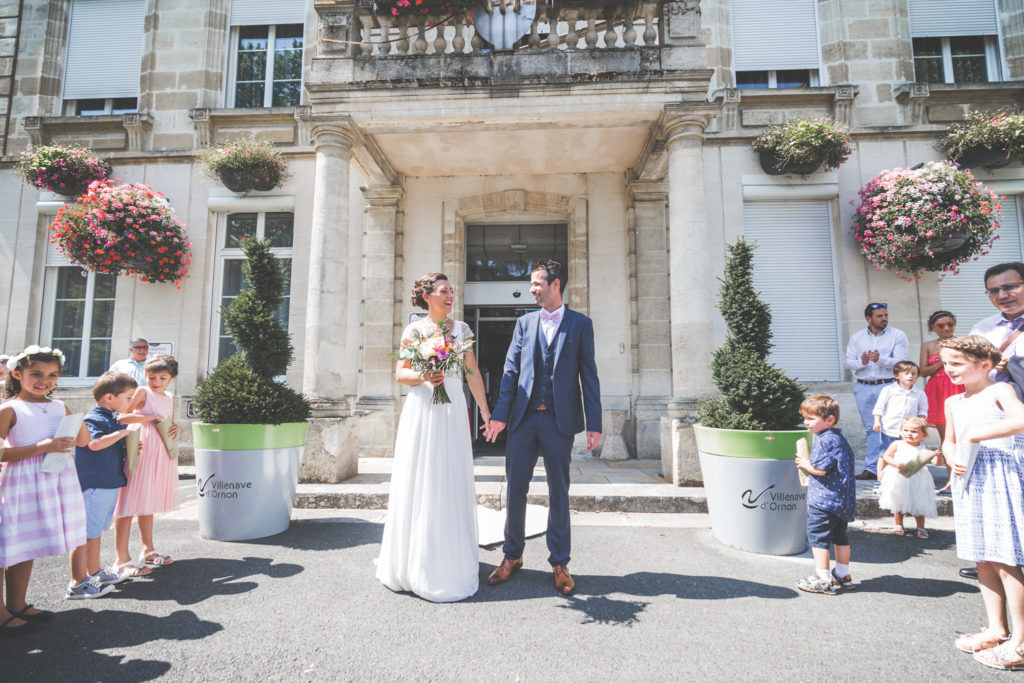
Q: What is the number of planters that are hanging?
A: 6